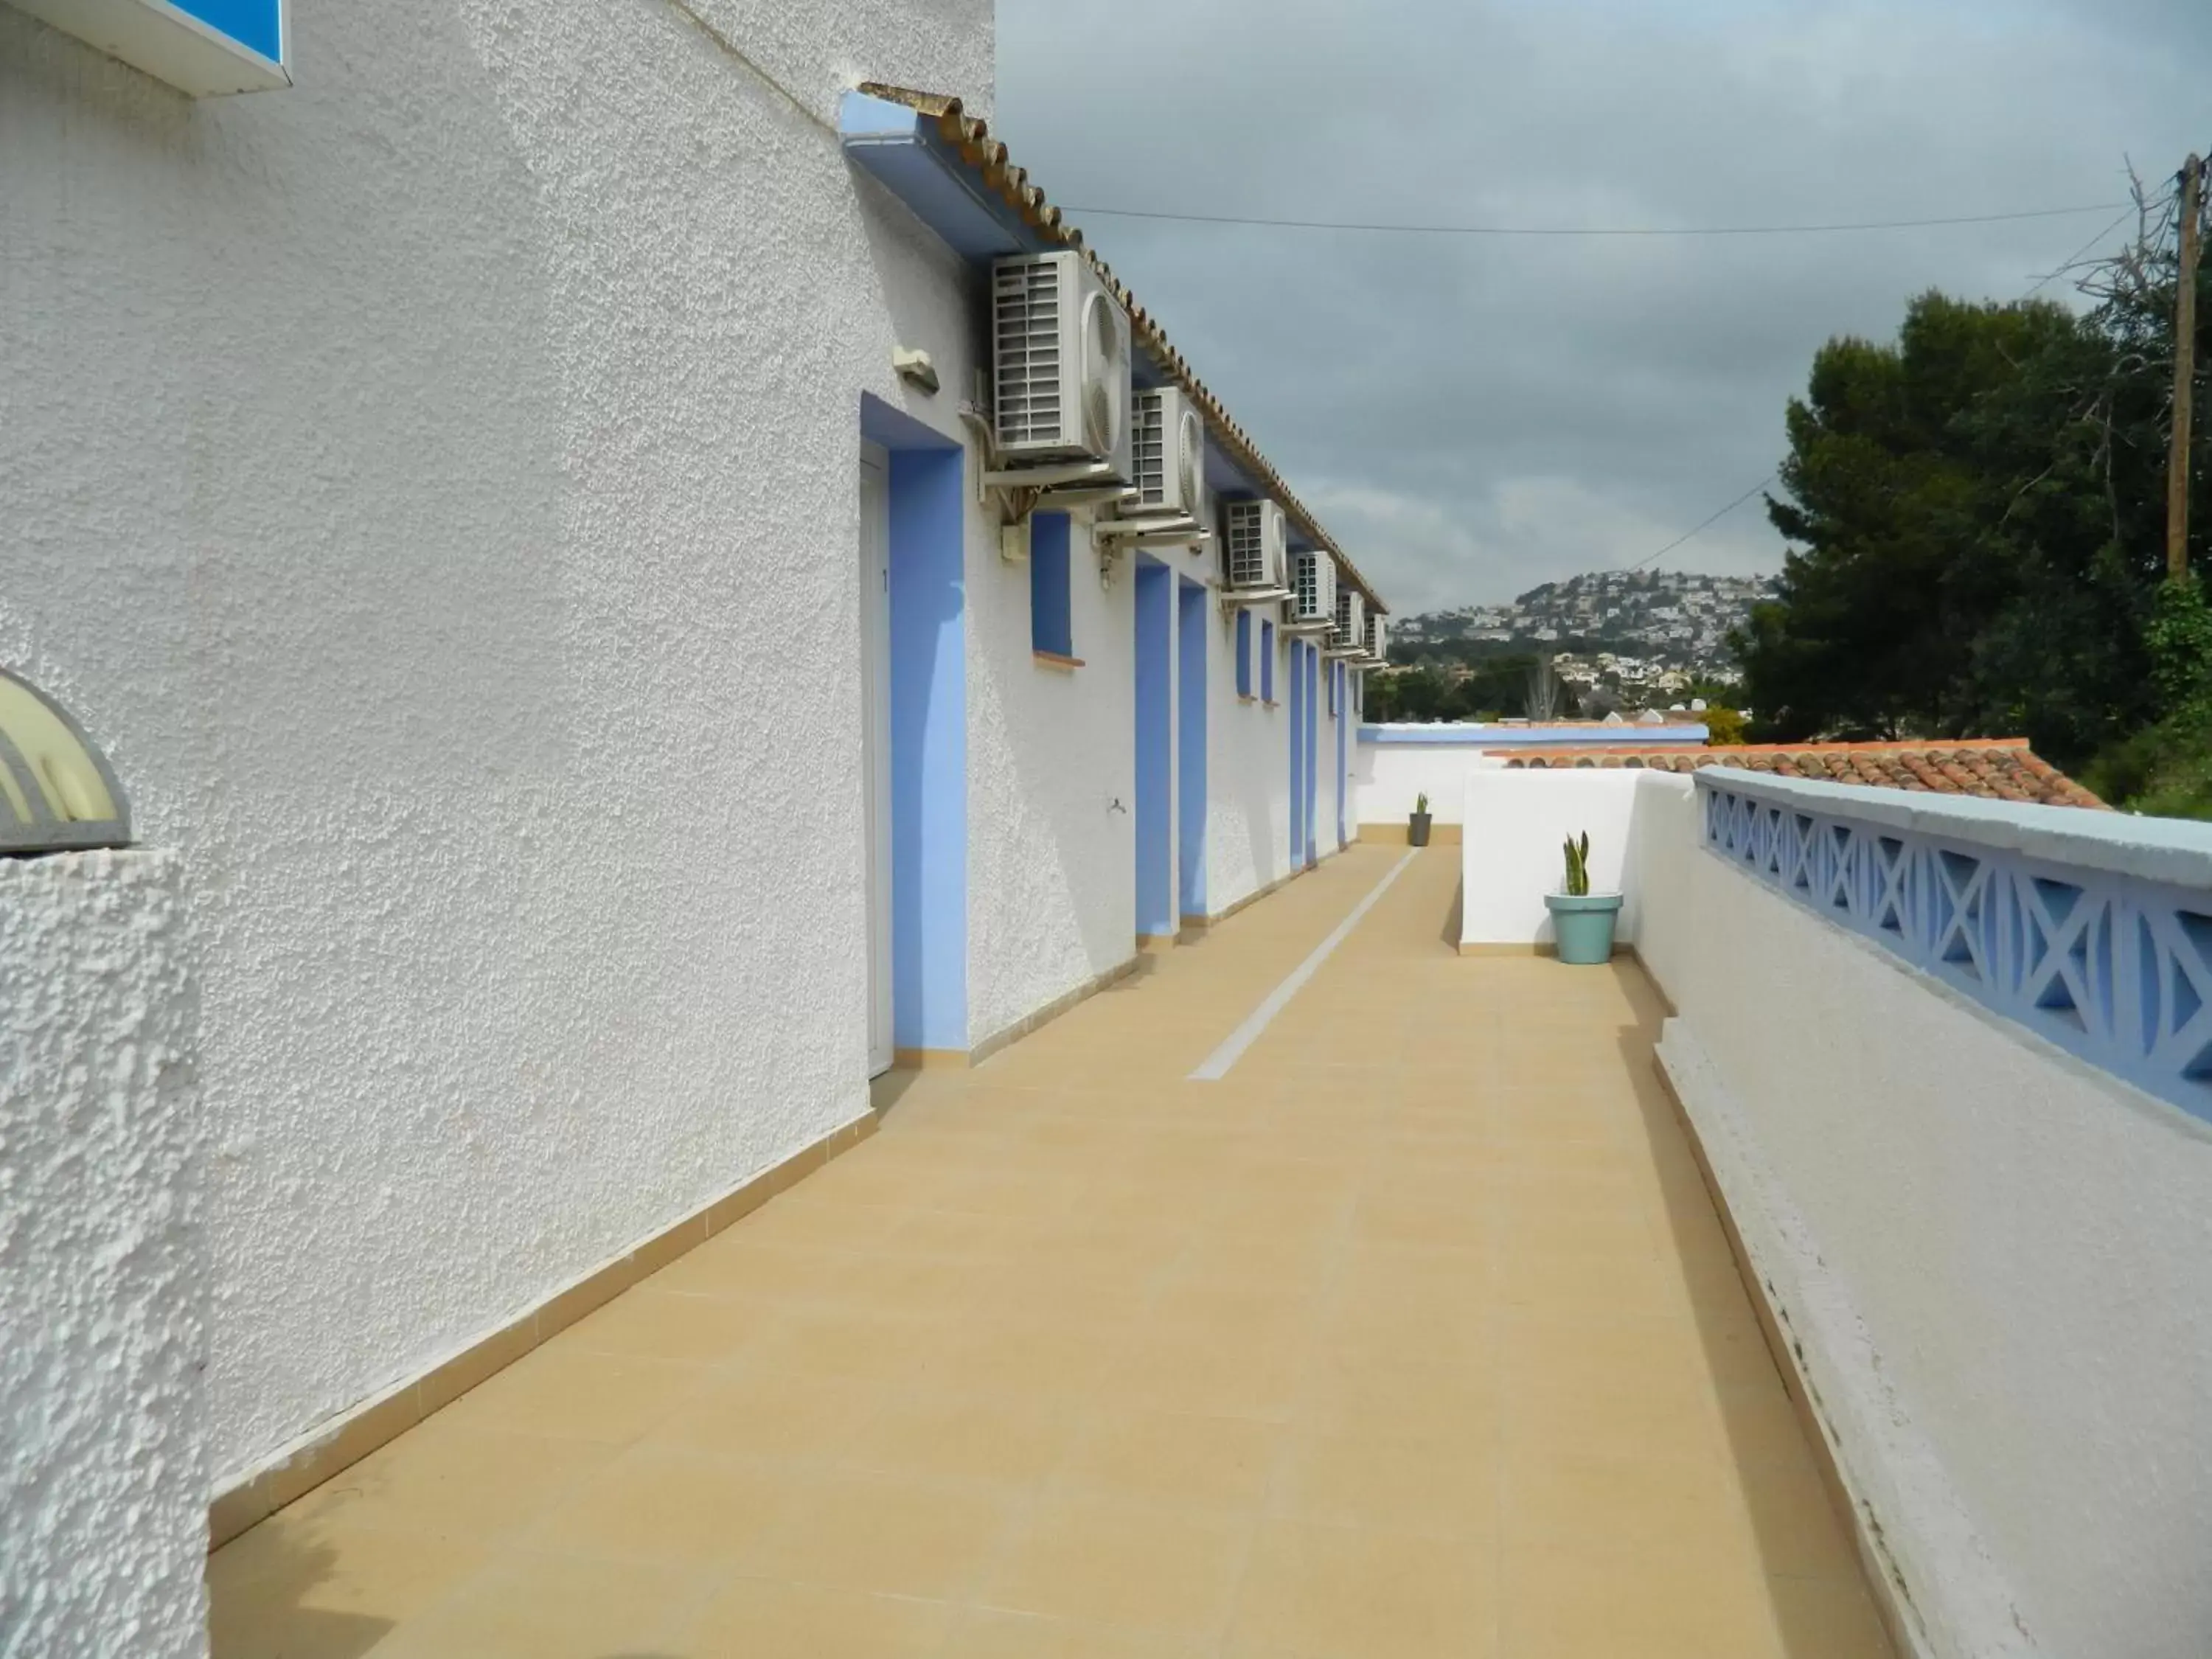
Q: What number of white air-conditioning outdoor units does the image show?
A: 6